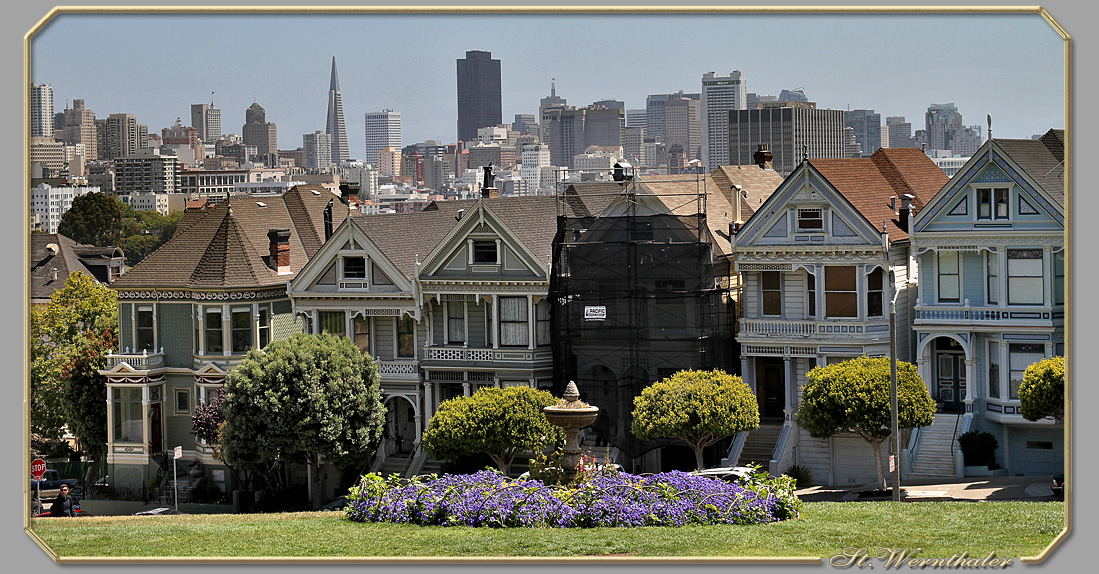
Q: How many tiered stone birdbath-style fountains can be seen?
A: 1